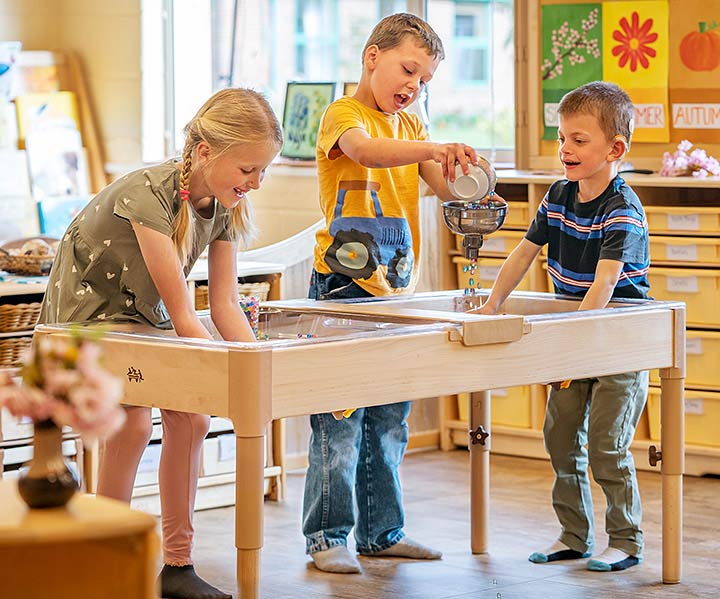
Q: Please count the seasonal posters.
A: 3